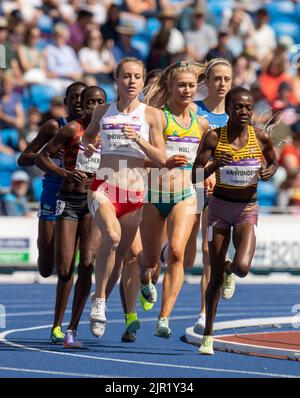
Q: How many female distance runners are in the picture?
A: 6